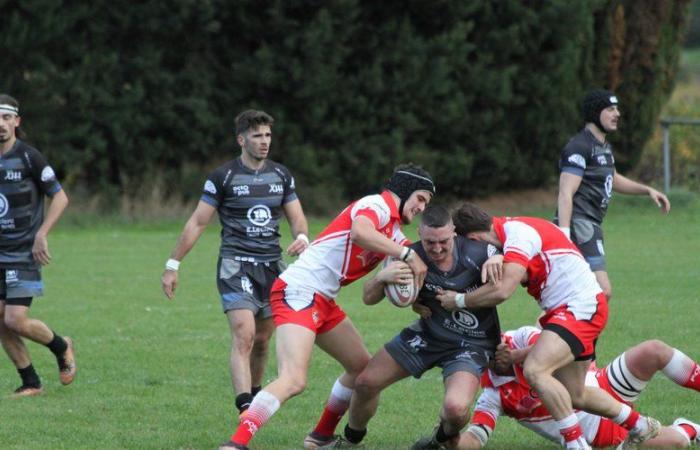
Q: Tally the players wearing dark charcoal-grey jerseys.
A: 4